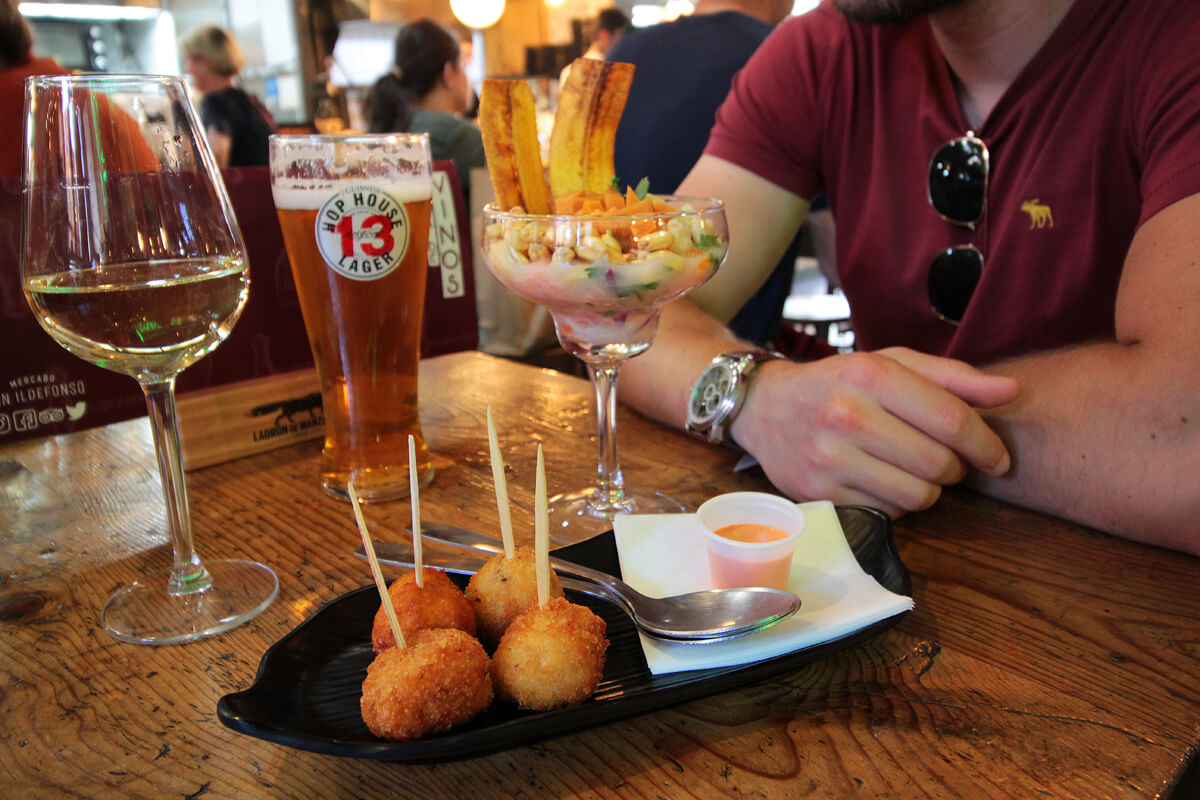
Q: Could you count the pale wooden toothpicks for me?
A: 4